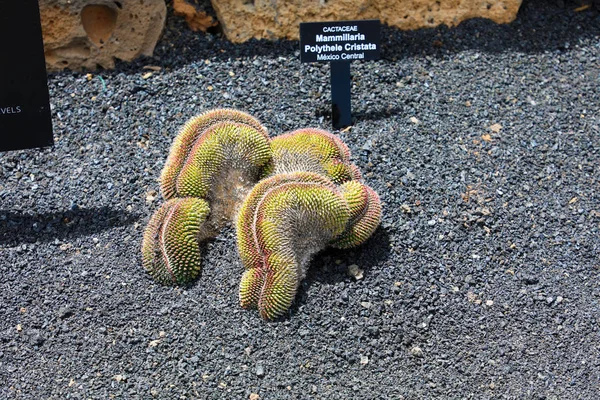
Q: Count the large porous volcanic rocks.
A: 2